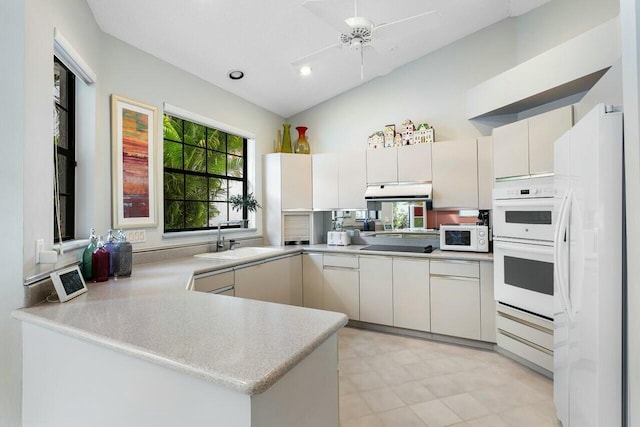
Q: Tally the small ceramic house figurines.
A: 5